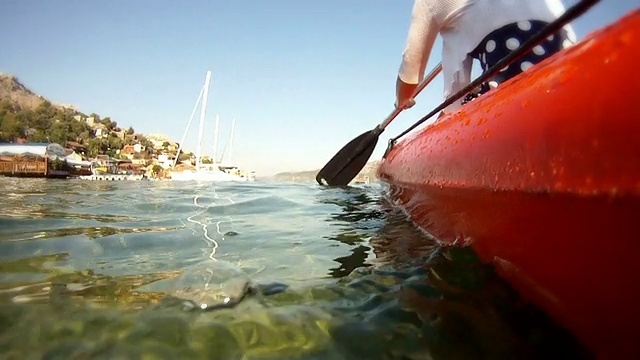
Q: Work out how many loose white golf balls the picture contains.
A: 0